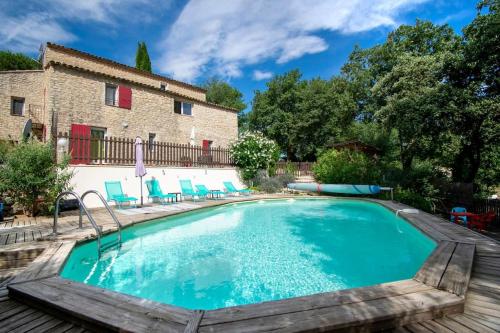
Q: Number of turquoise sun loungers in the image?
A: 5